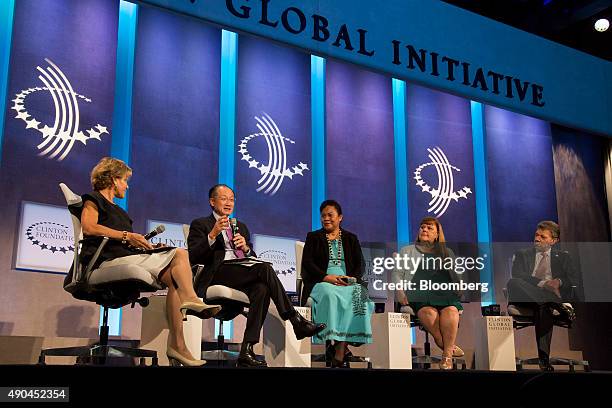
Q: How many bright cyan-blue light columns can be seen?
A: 6